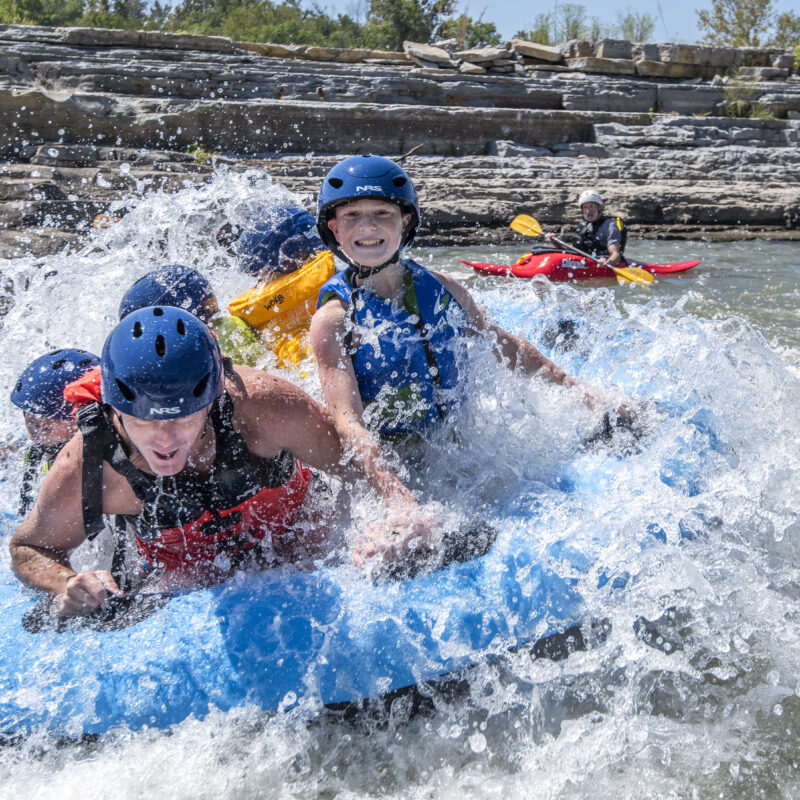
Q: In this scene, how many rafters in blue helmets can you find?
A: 5